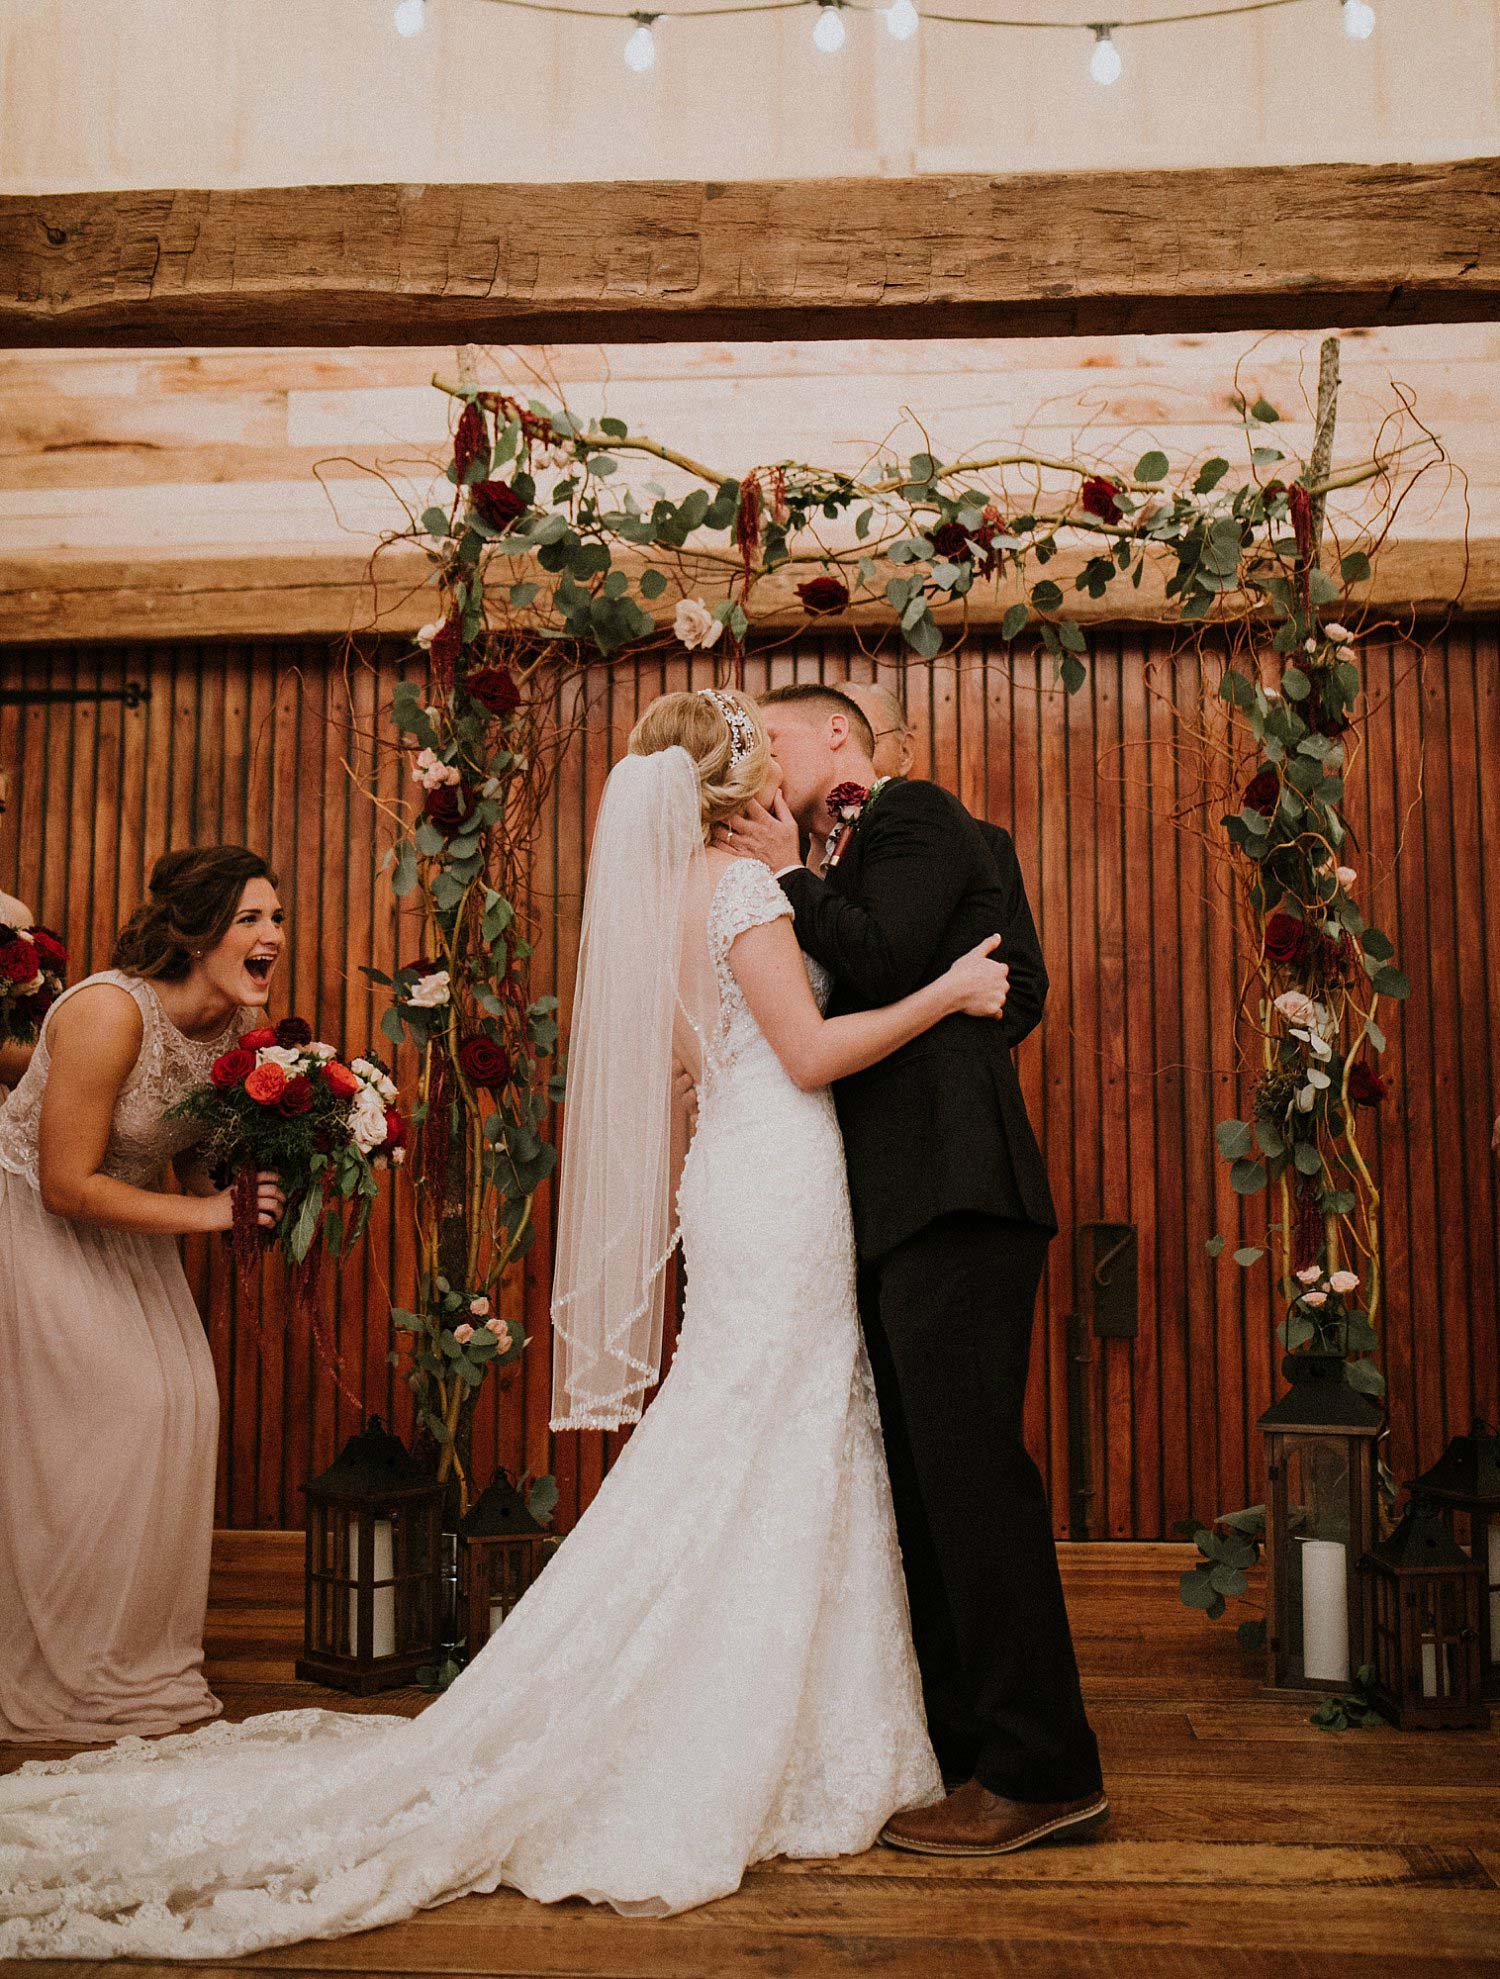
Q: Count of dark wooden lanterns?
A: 5